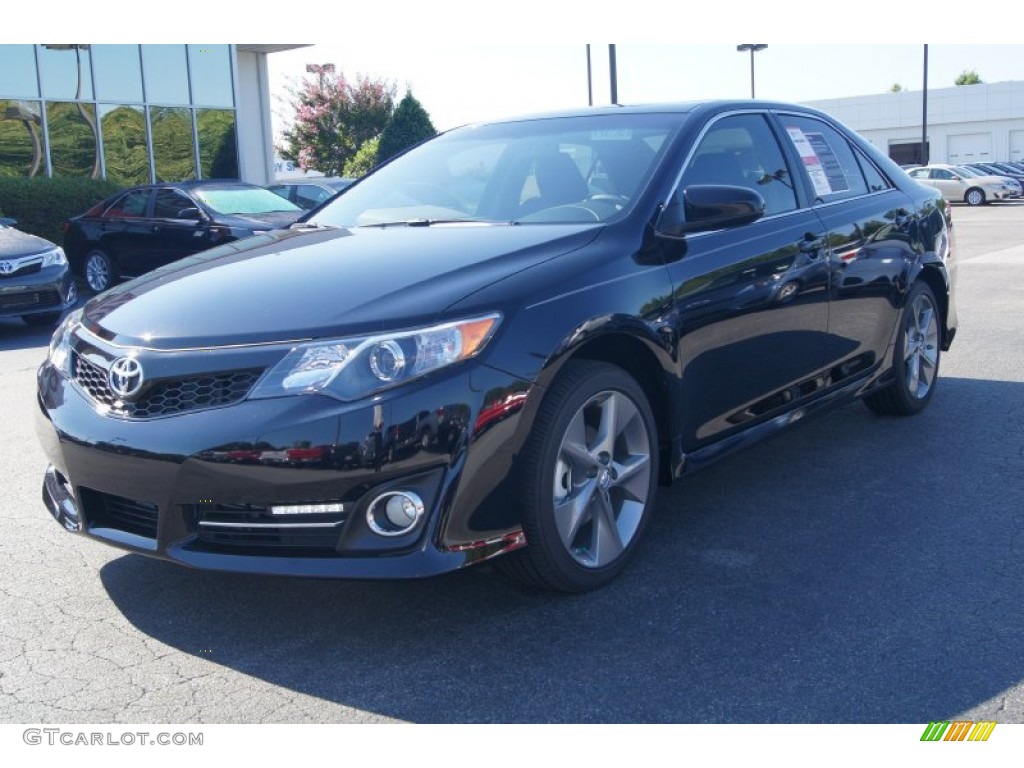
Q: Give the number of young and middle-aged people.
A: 0